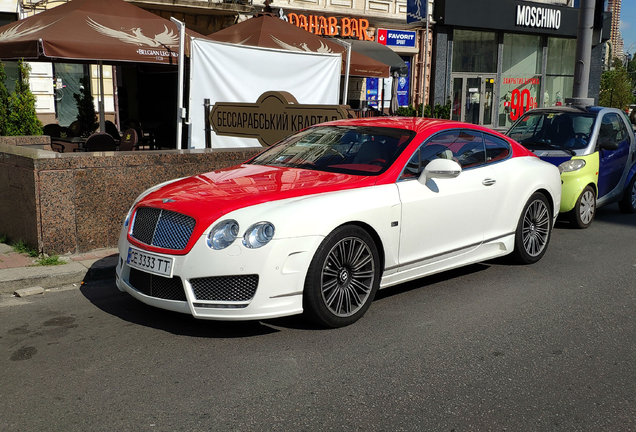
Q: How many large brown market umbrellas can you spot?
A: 2